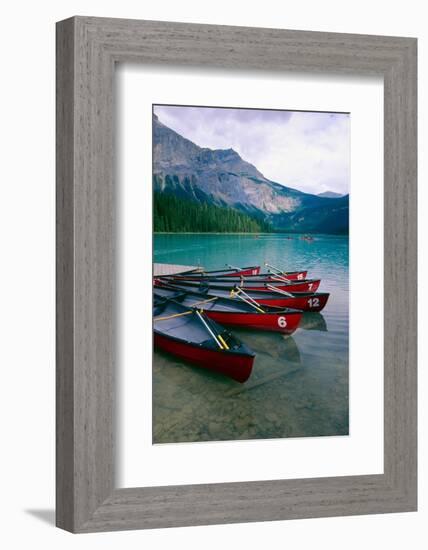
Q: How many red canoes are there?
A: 6